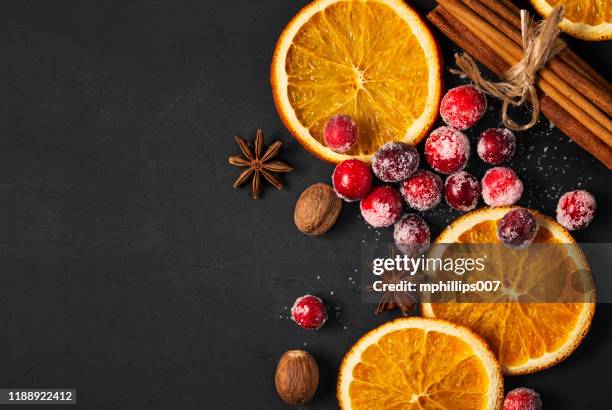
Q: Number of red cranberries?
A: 15